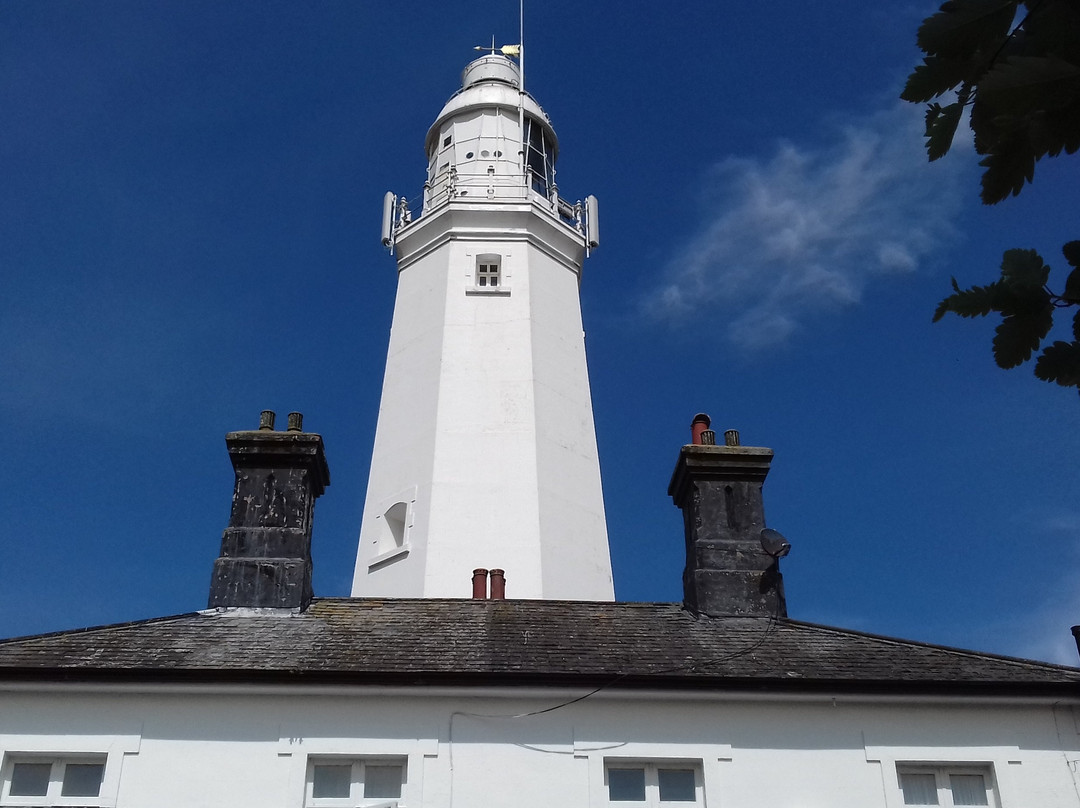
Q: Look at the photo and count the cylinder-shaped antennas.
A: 2